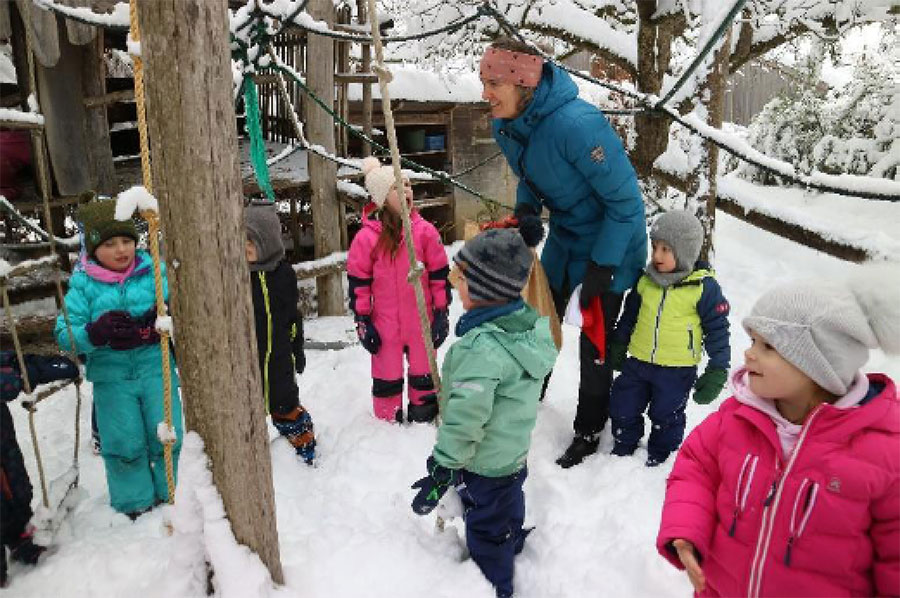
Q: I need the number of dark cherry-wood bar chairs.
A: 0